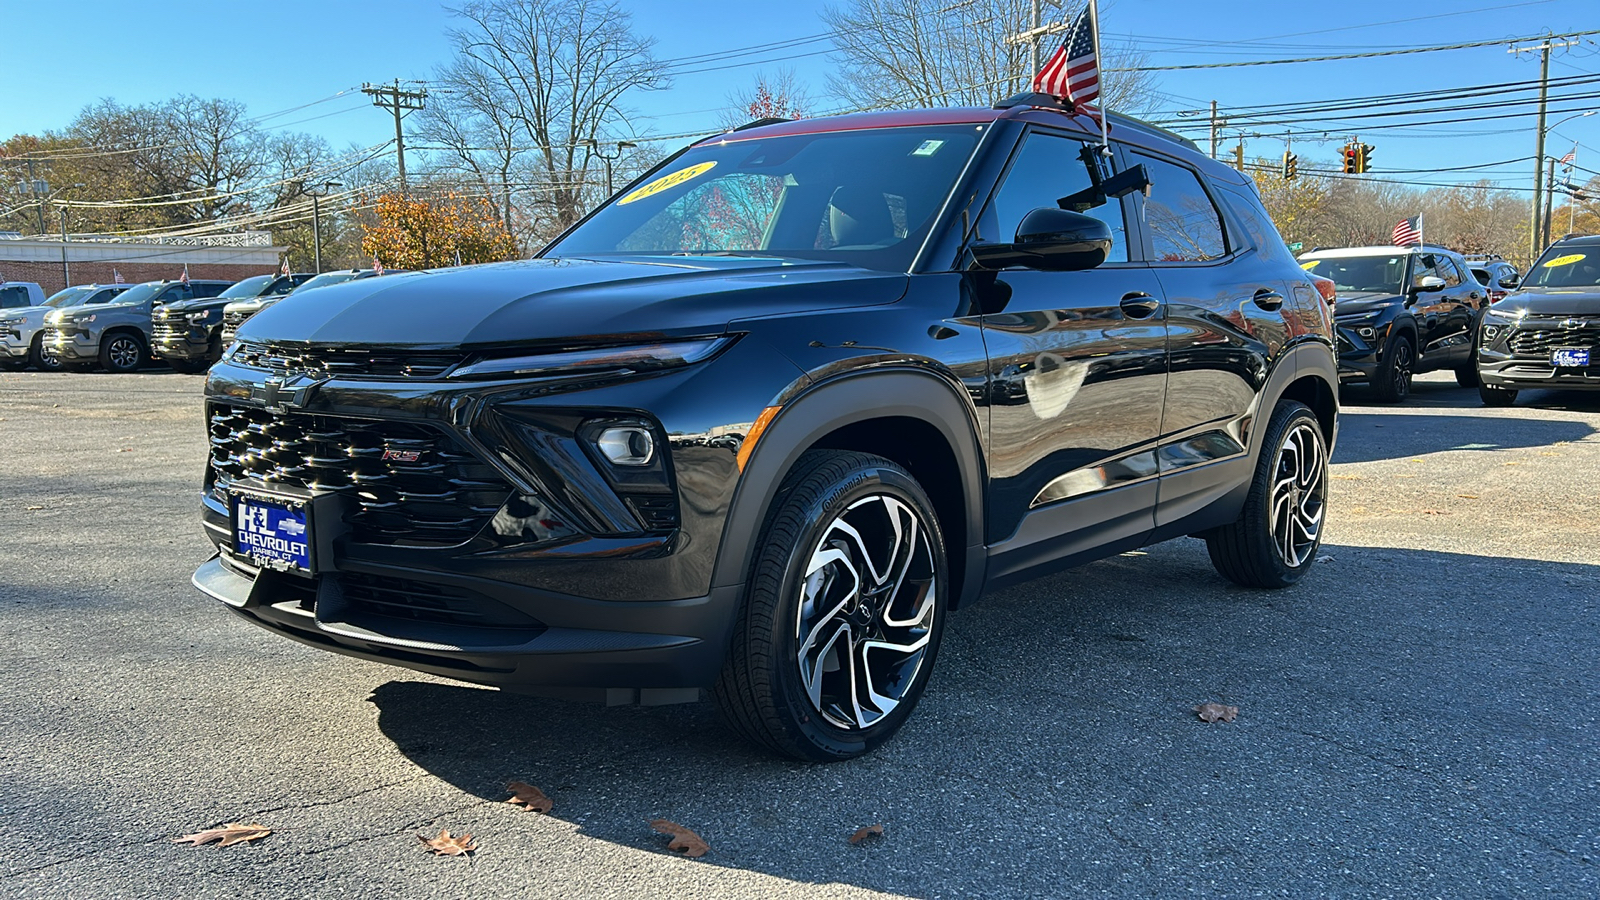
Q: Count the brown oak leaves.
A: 6